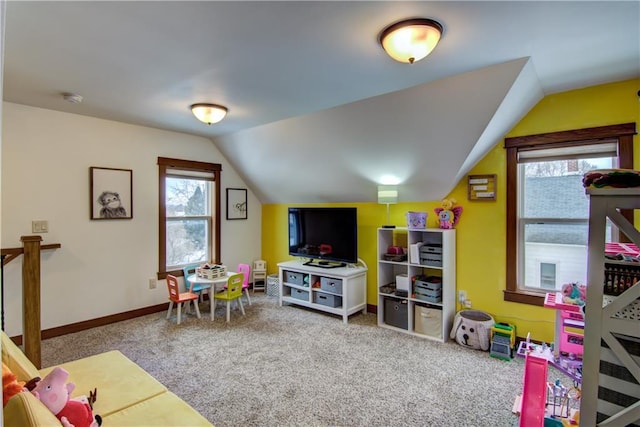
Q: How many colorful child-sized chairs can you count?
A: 4